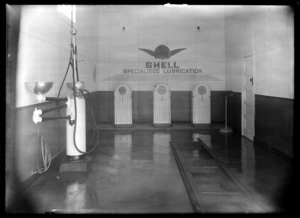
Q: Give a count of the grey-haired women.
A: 0